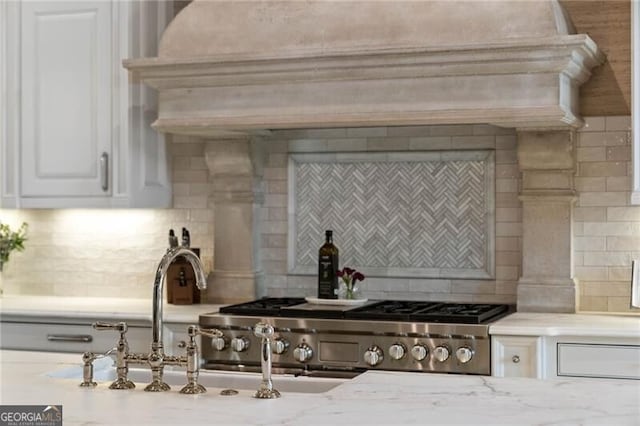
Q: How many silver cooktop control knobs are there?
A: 9